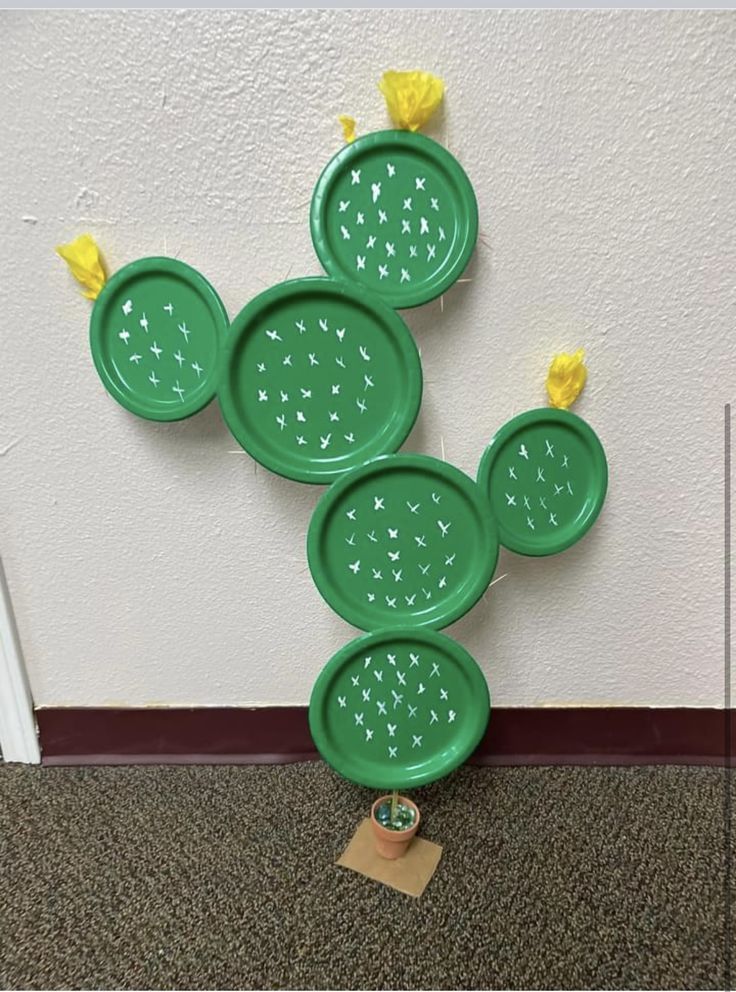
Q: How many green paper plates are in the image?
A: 6